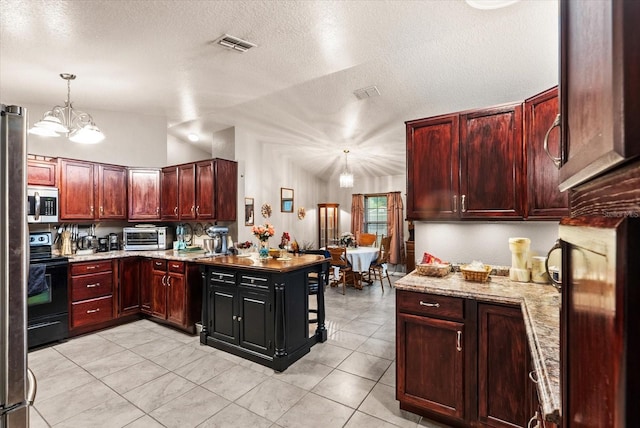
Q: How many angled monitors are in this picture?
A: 0